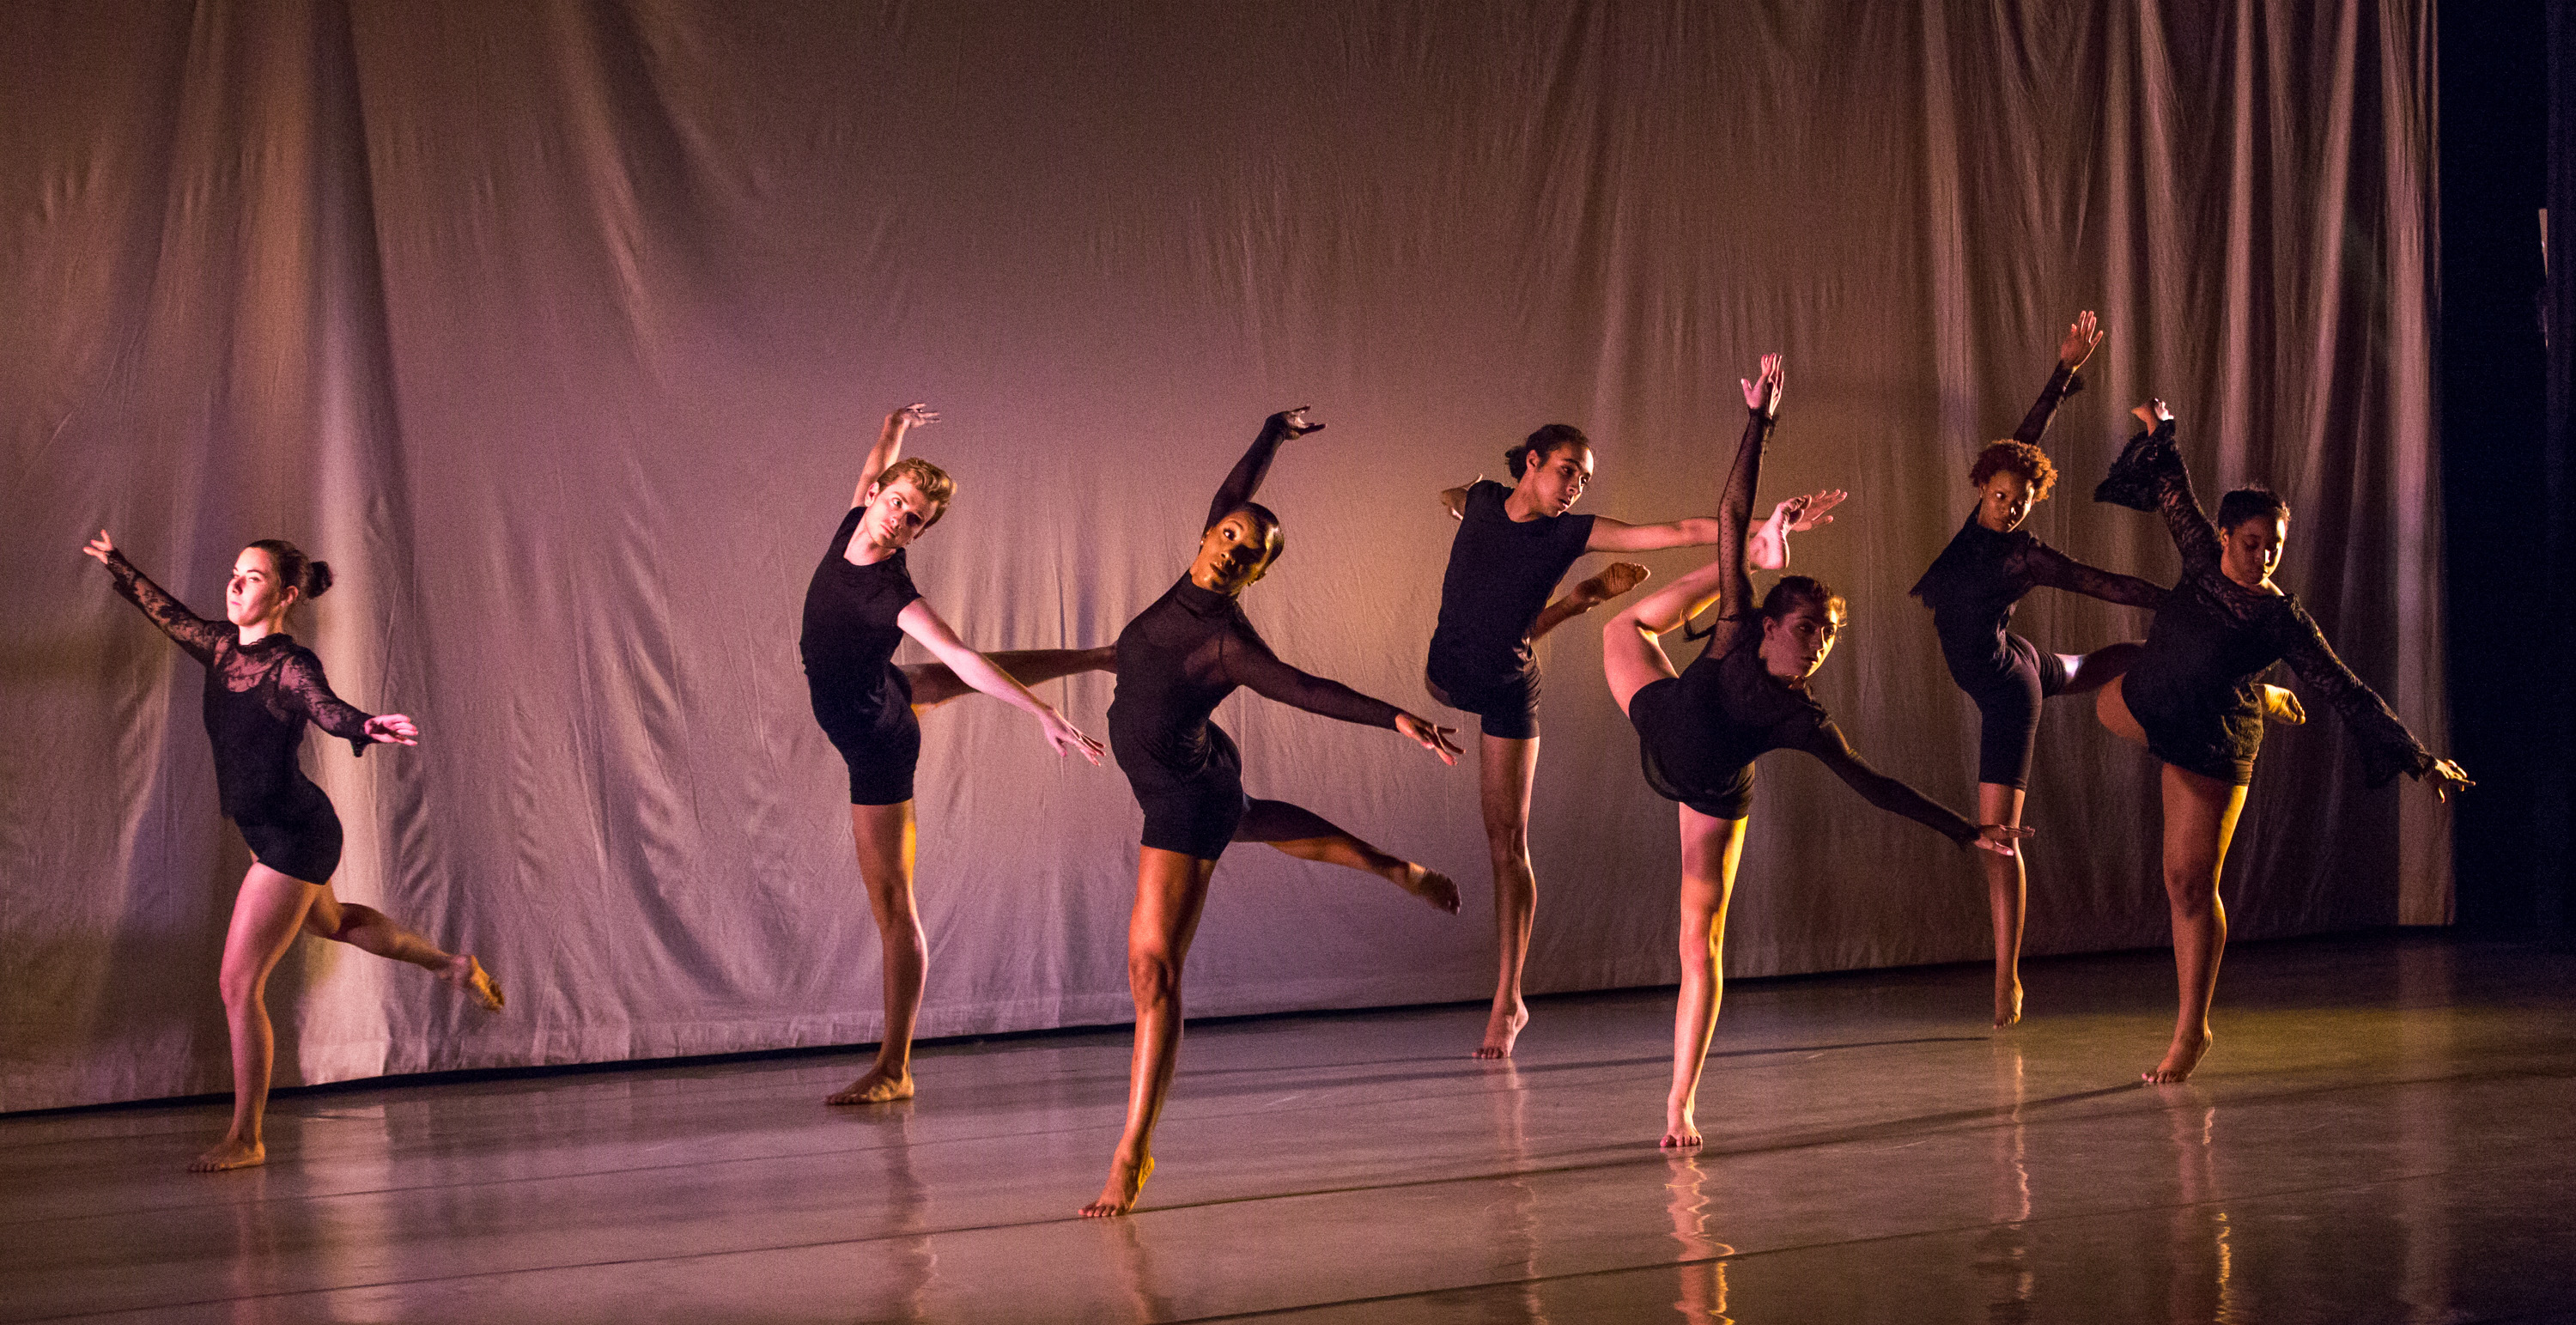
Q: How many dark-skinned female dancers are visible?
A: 3